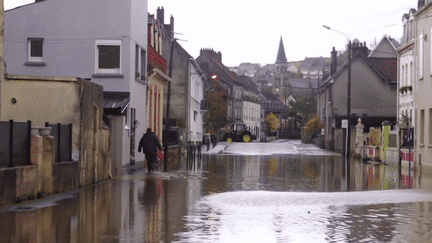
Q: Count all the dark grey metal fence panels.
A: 4